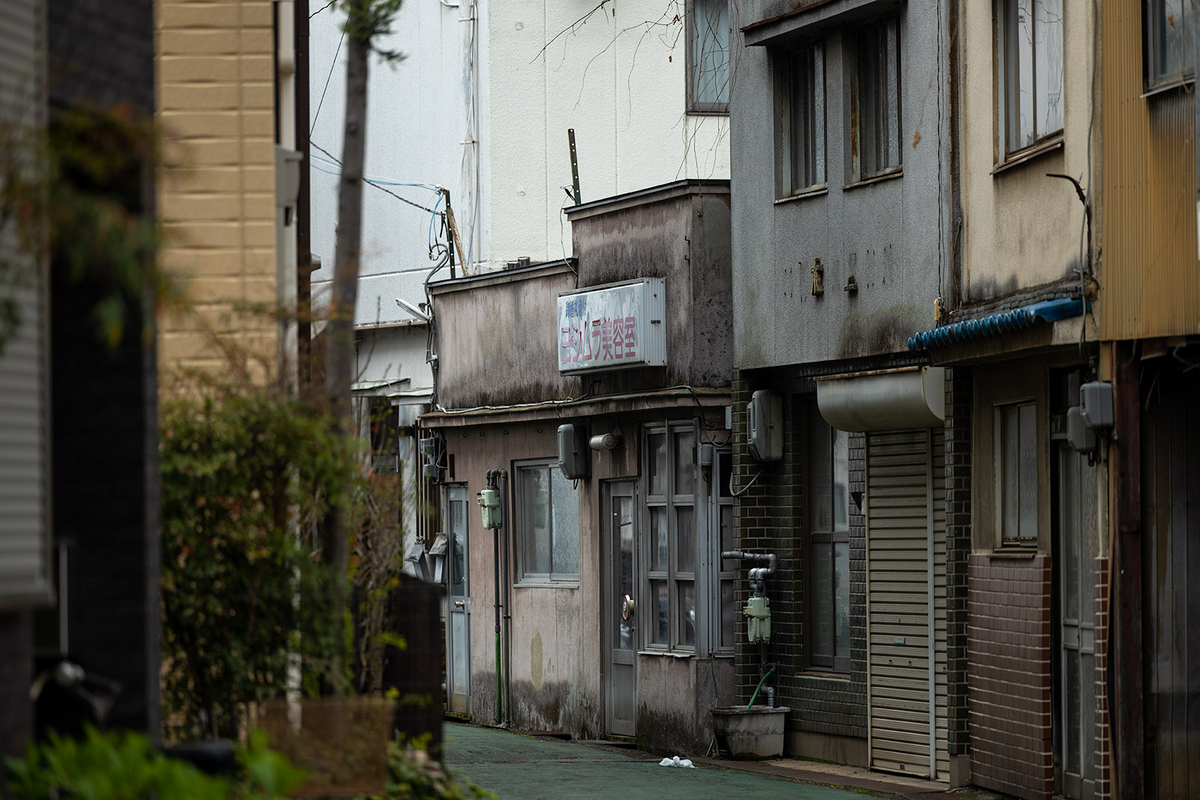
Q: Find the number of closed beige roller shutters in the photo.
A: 1